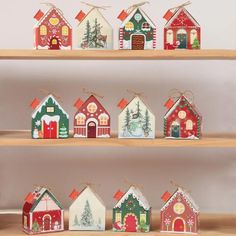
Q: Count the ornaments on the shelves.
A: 12